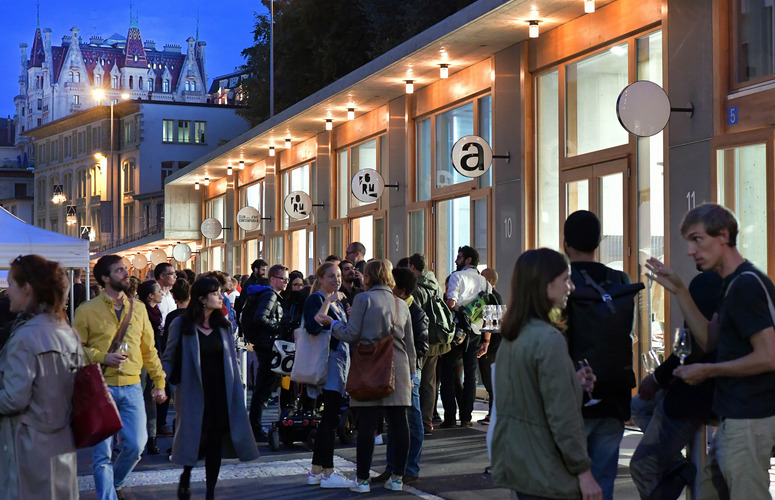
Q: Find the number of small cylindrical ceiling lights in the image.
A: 12